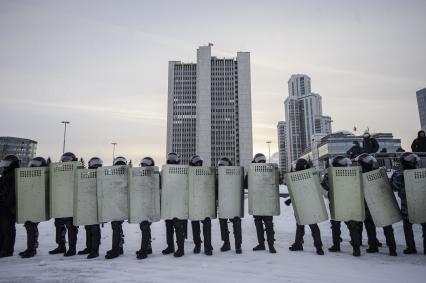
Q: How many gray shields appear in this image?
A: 13